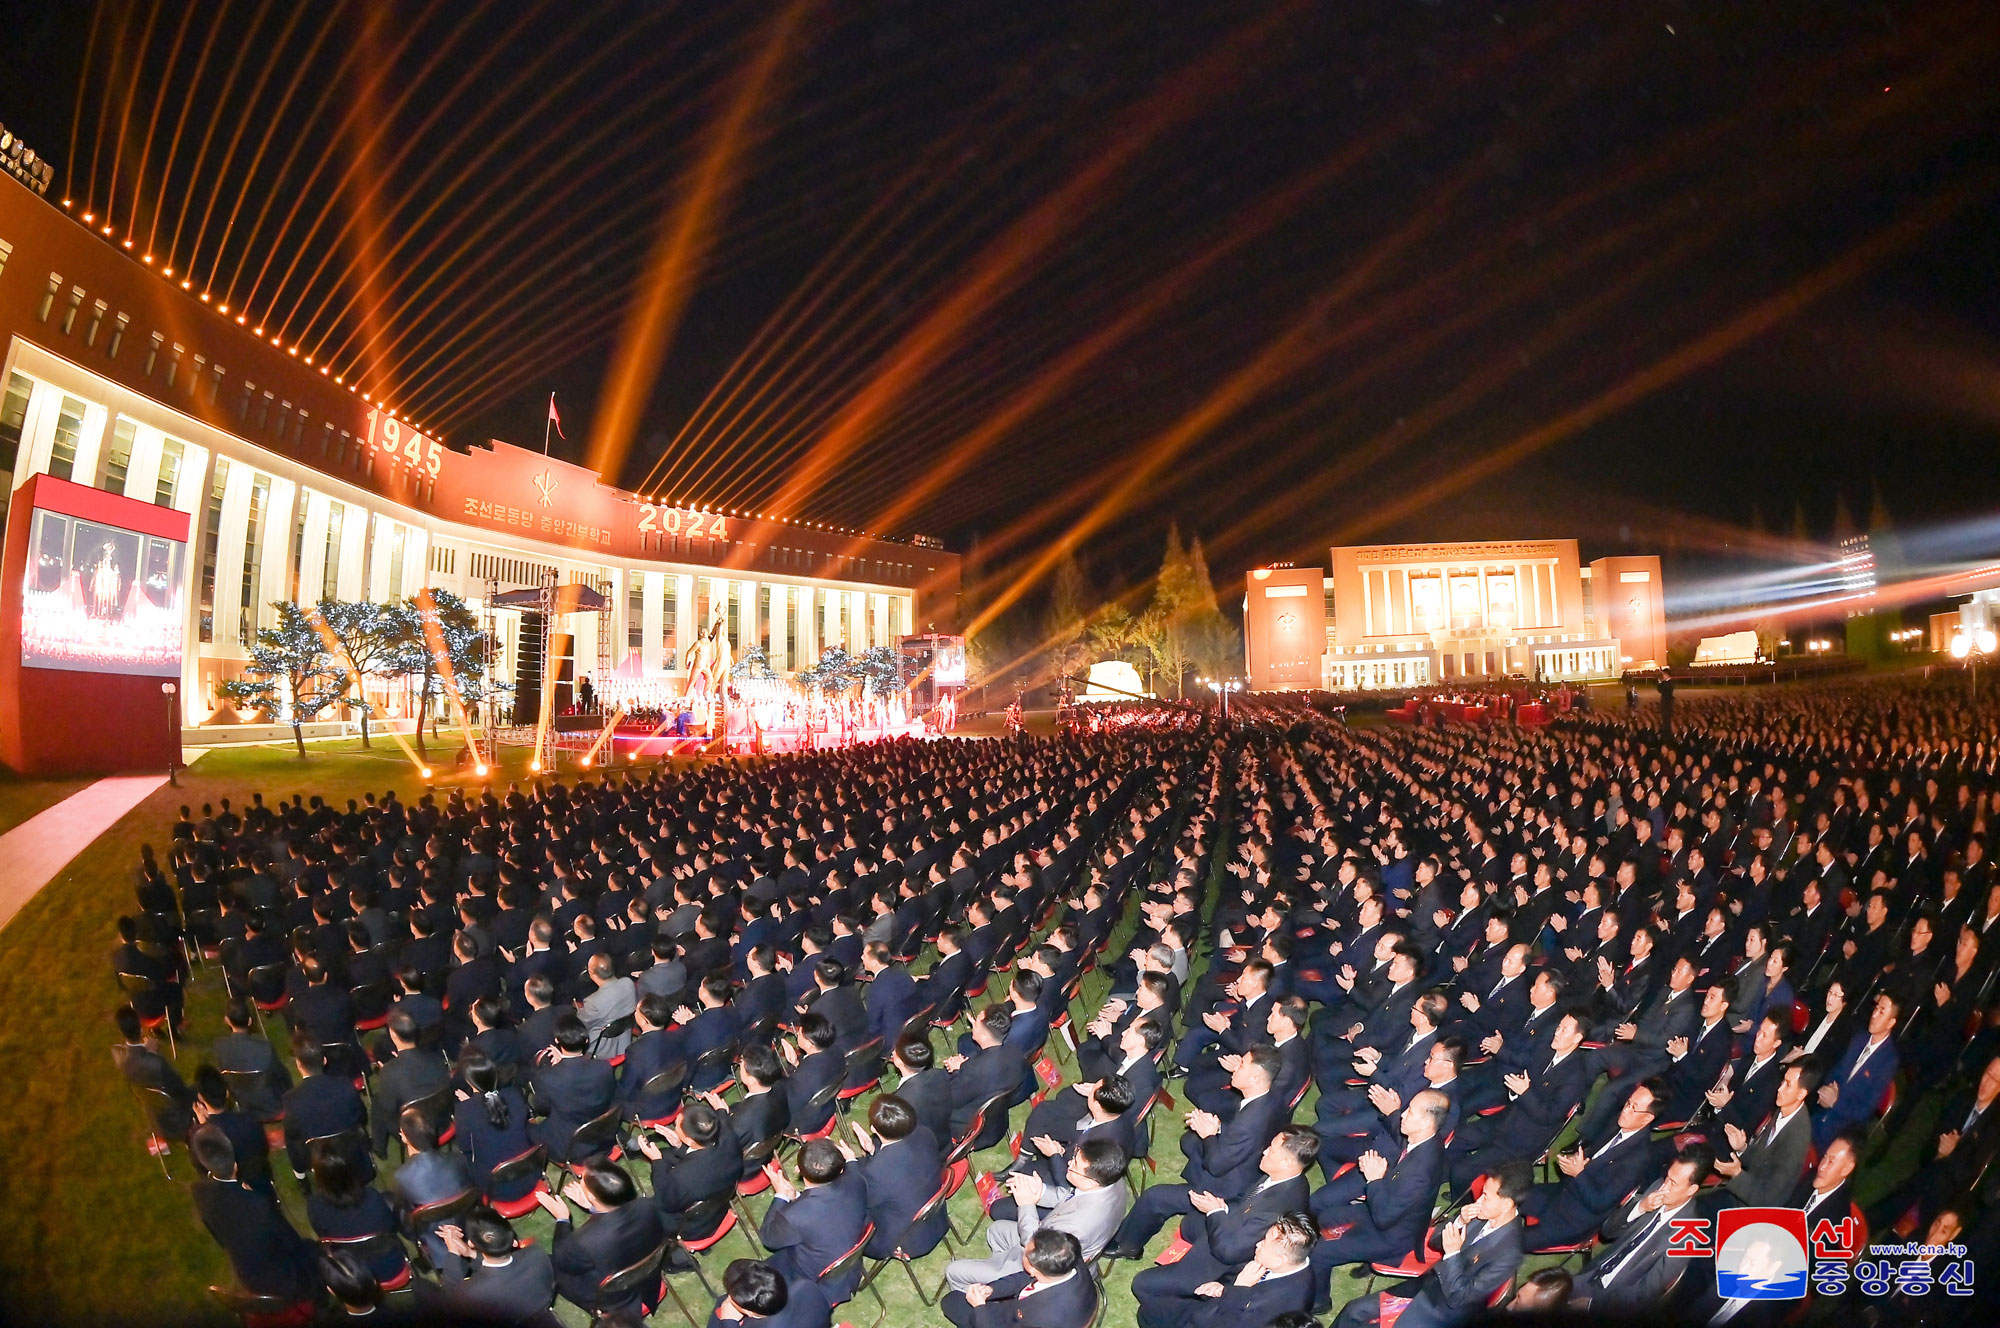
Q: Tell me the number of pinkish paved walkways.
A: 1